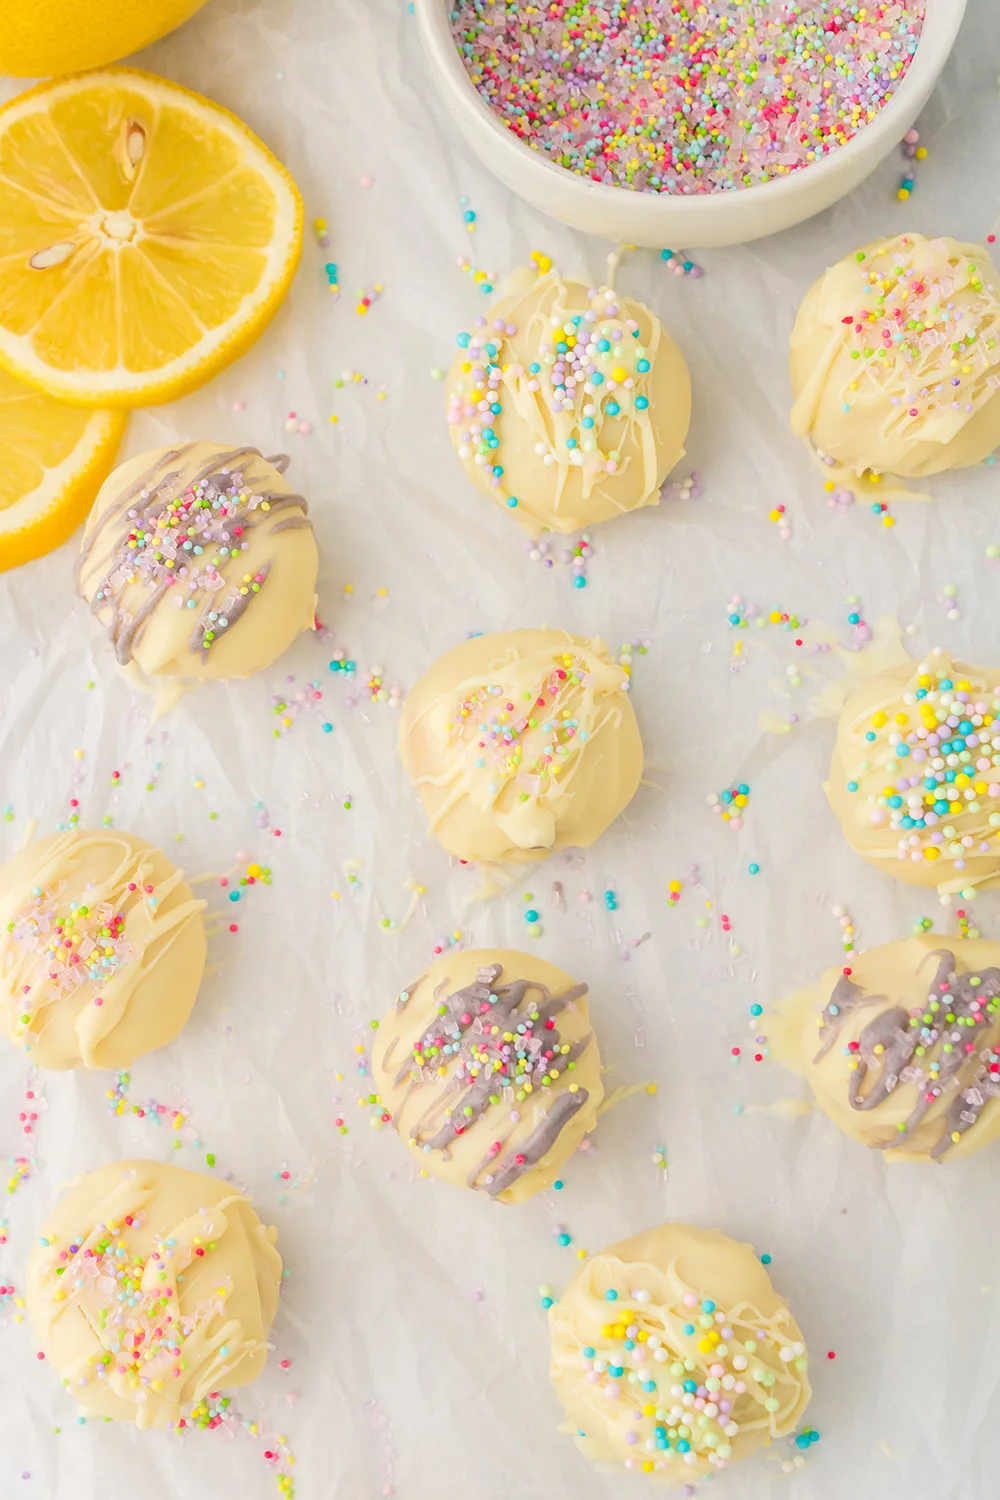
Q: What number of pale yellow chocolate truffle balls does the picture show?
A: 10